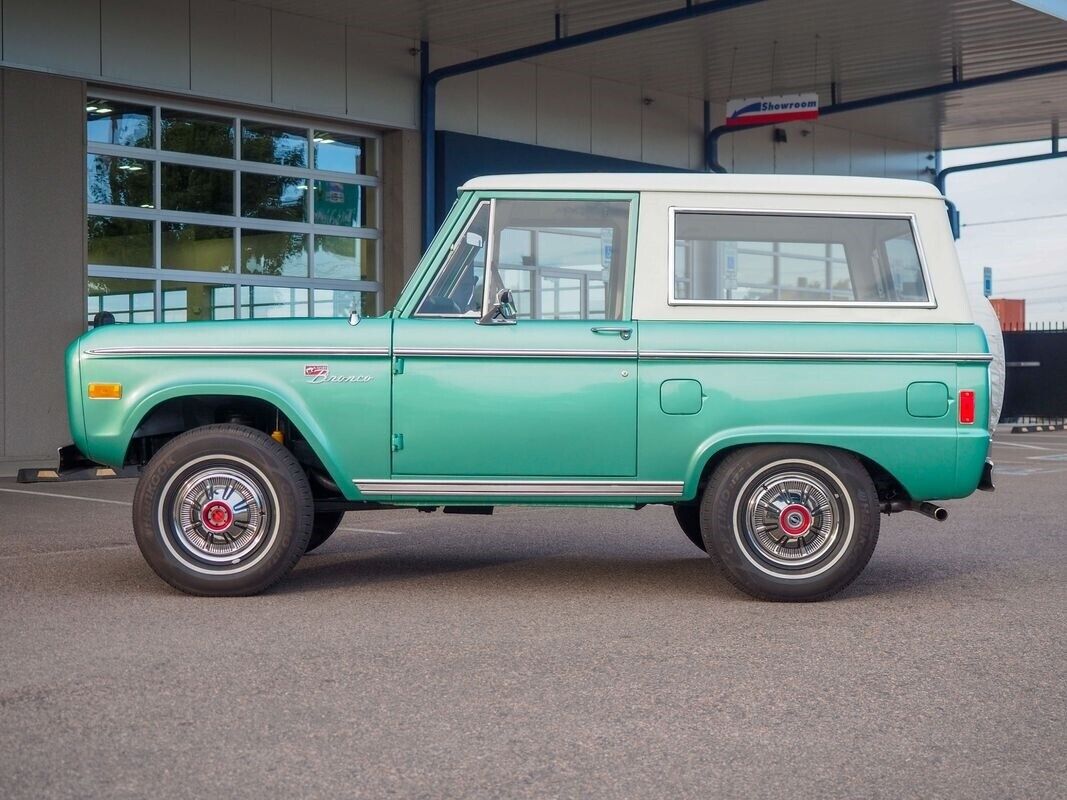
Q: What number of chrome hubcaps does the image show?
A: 2